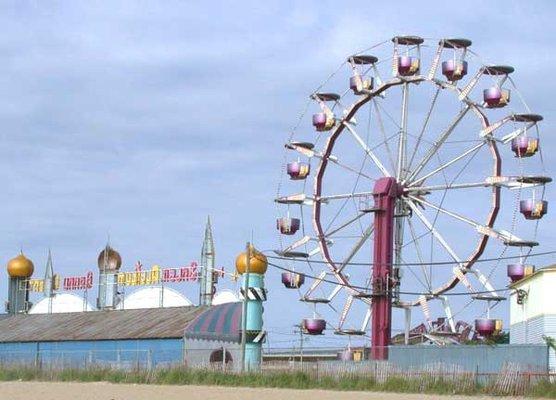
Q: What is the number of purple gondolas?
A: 14